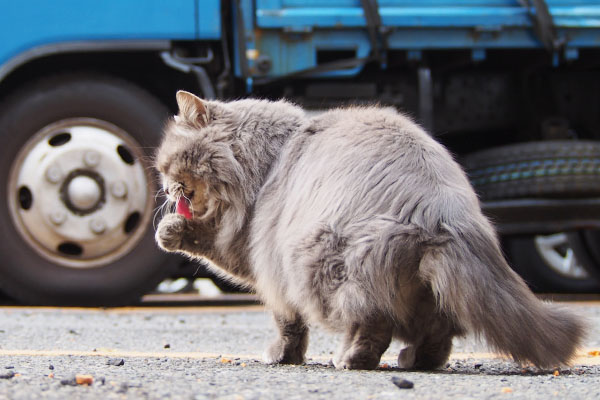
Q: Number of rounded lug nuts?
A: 5